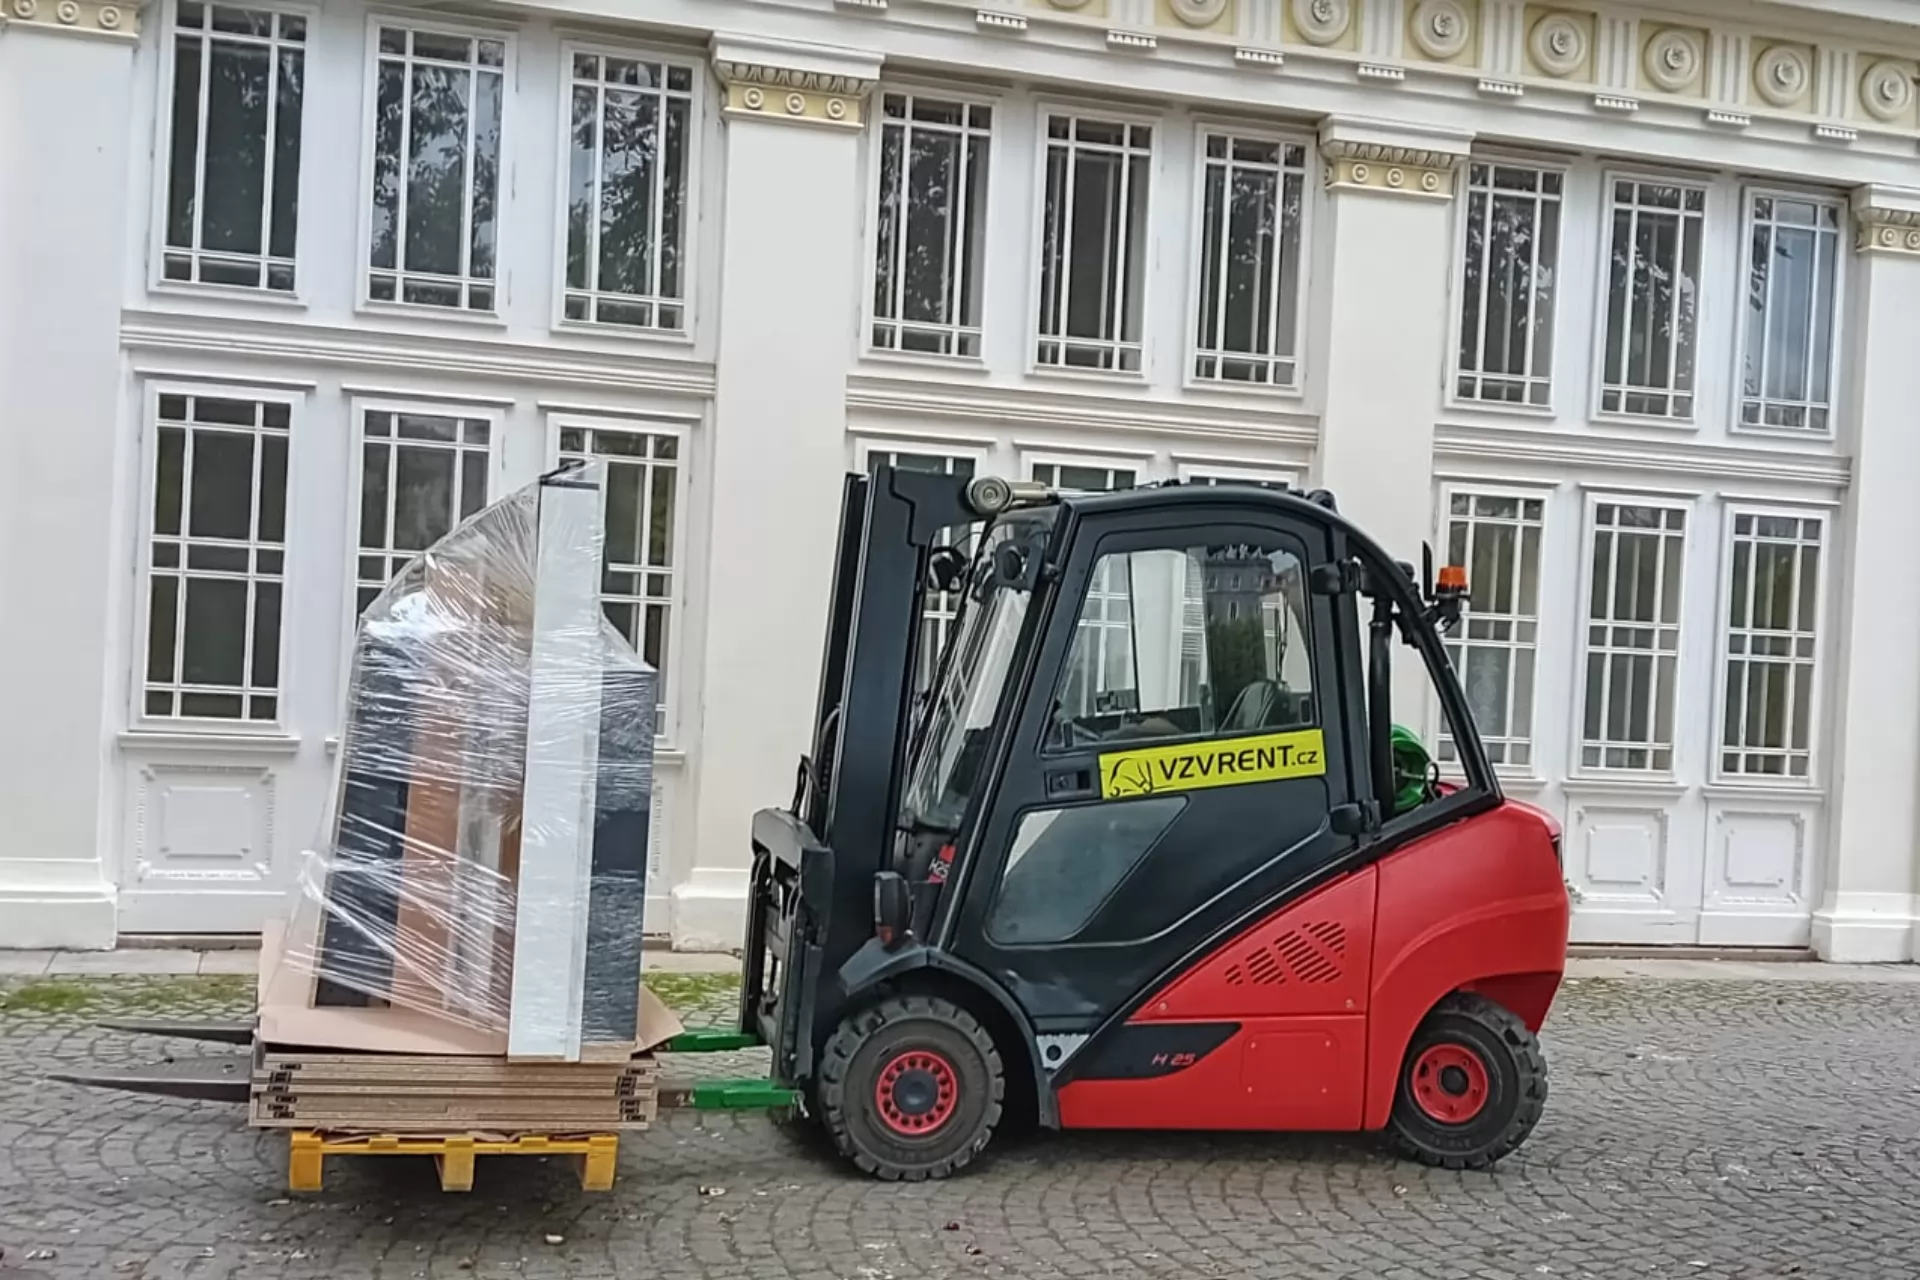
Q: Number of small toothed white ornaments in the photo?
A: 9